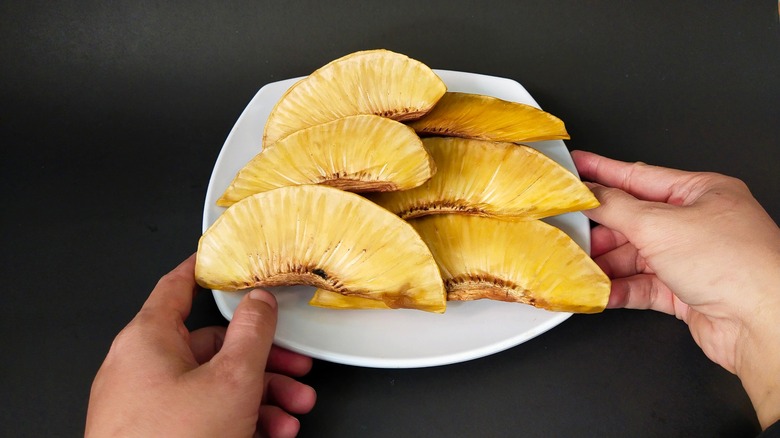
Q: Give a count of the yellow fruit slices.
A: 6